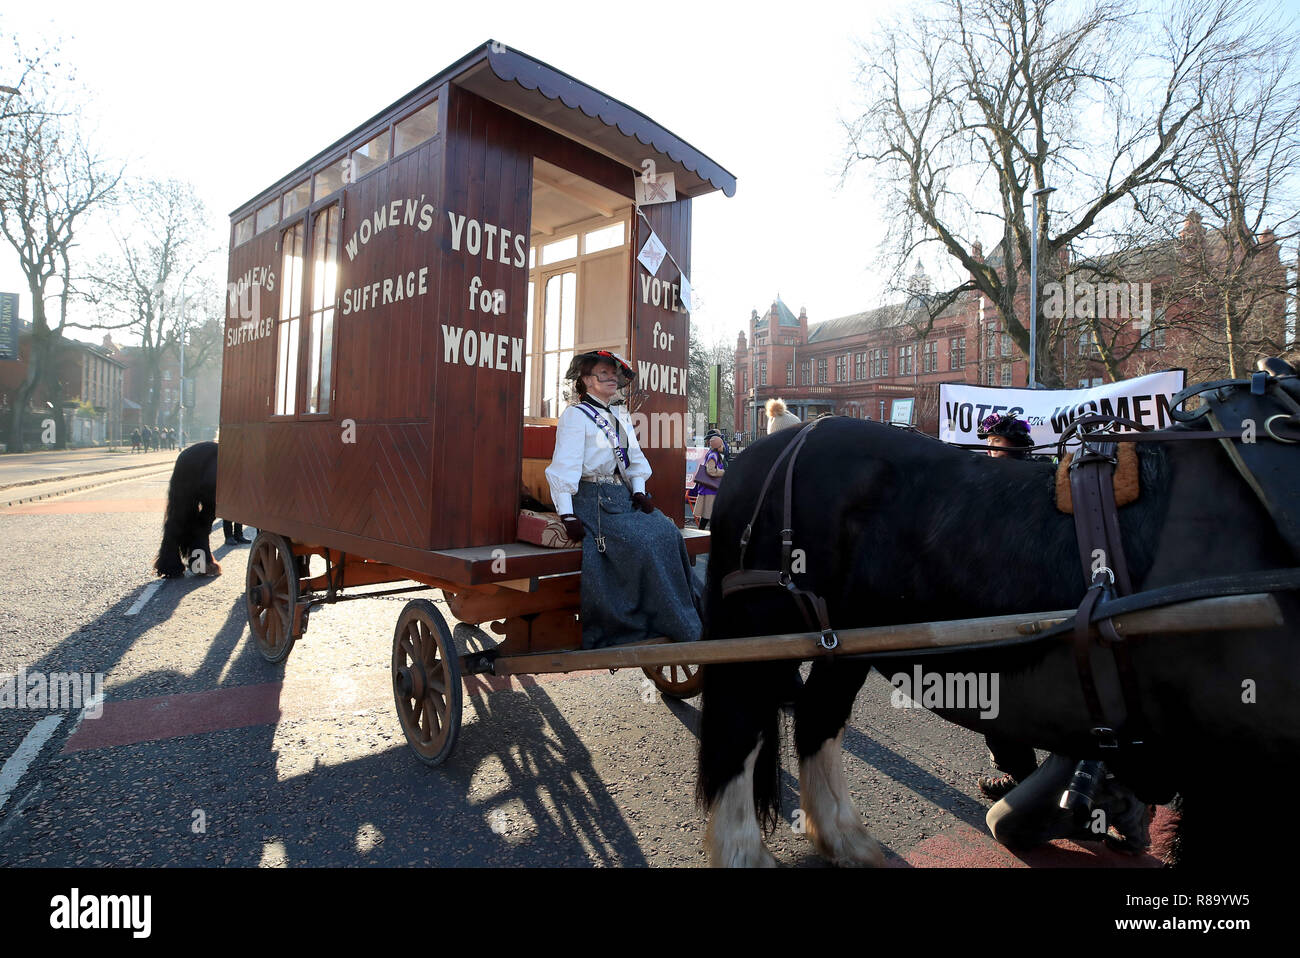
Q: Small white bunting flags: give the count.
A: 3